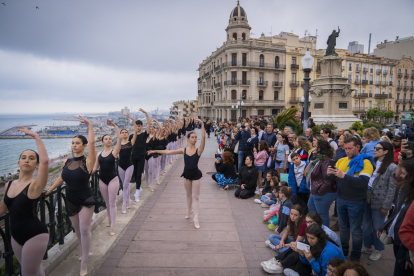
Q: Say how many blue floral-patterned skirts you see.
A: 1